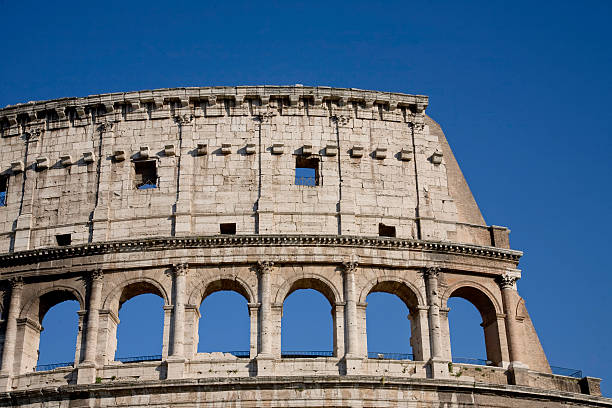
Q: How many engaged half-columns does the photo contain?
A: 7